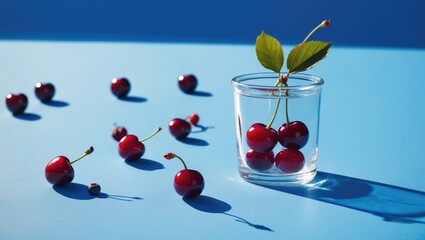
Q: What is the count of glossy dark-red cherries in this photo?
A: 12